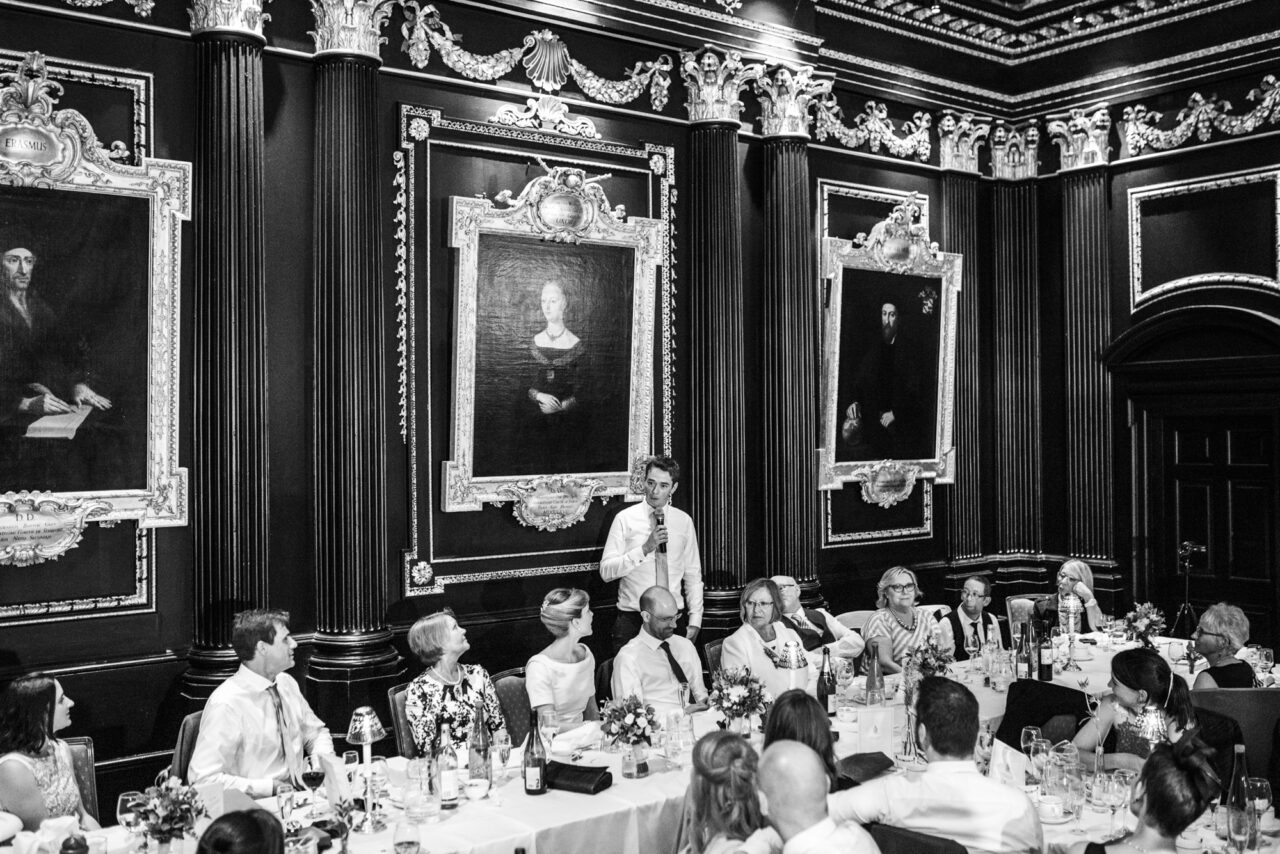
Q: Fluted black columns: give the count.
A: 7